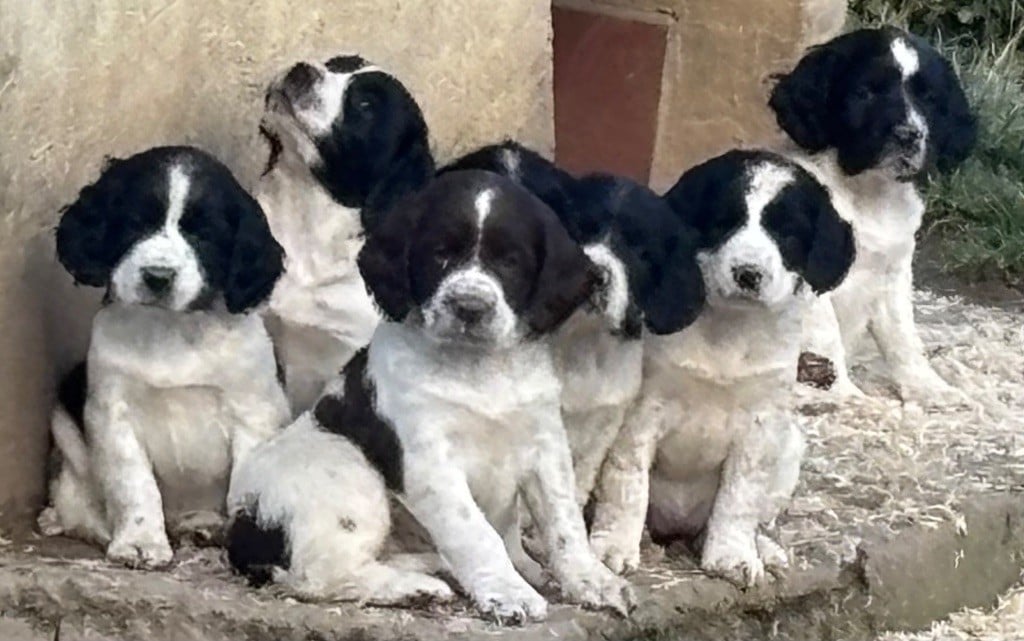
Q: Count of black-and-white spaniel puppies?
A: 7